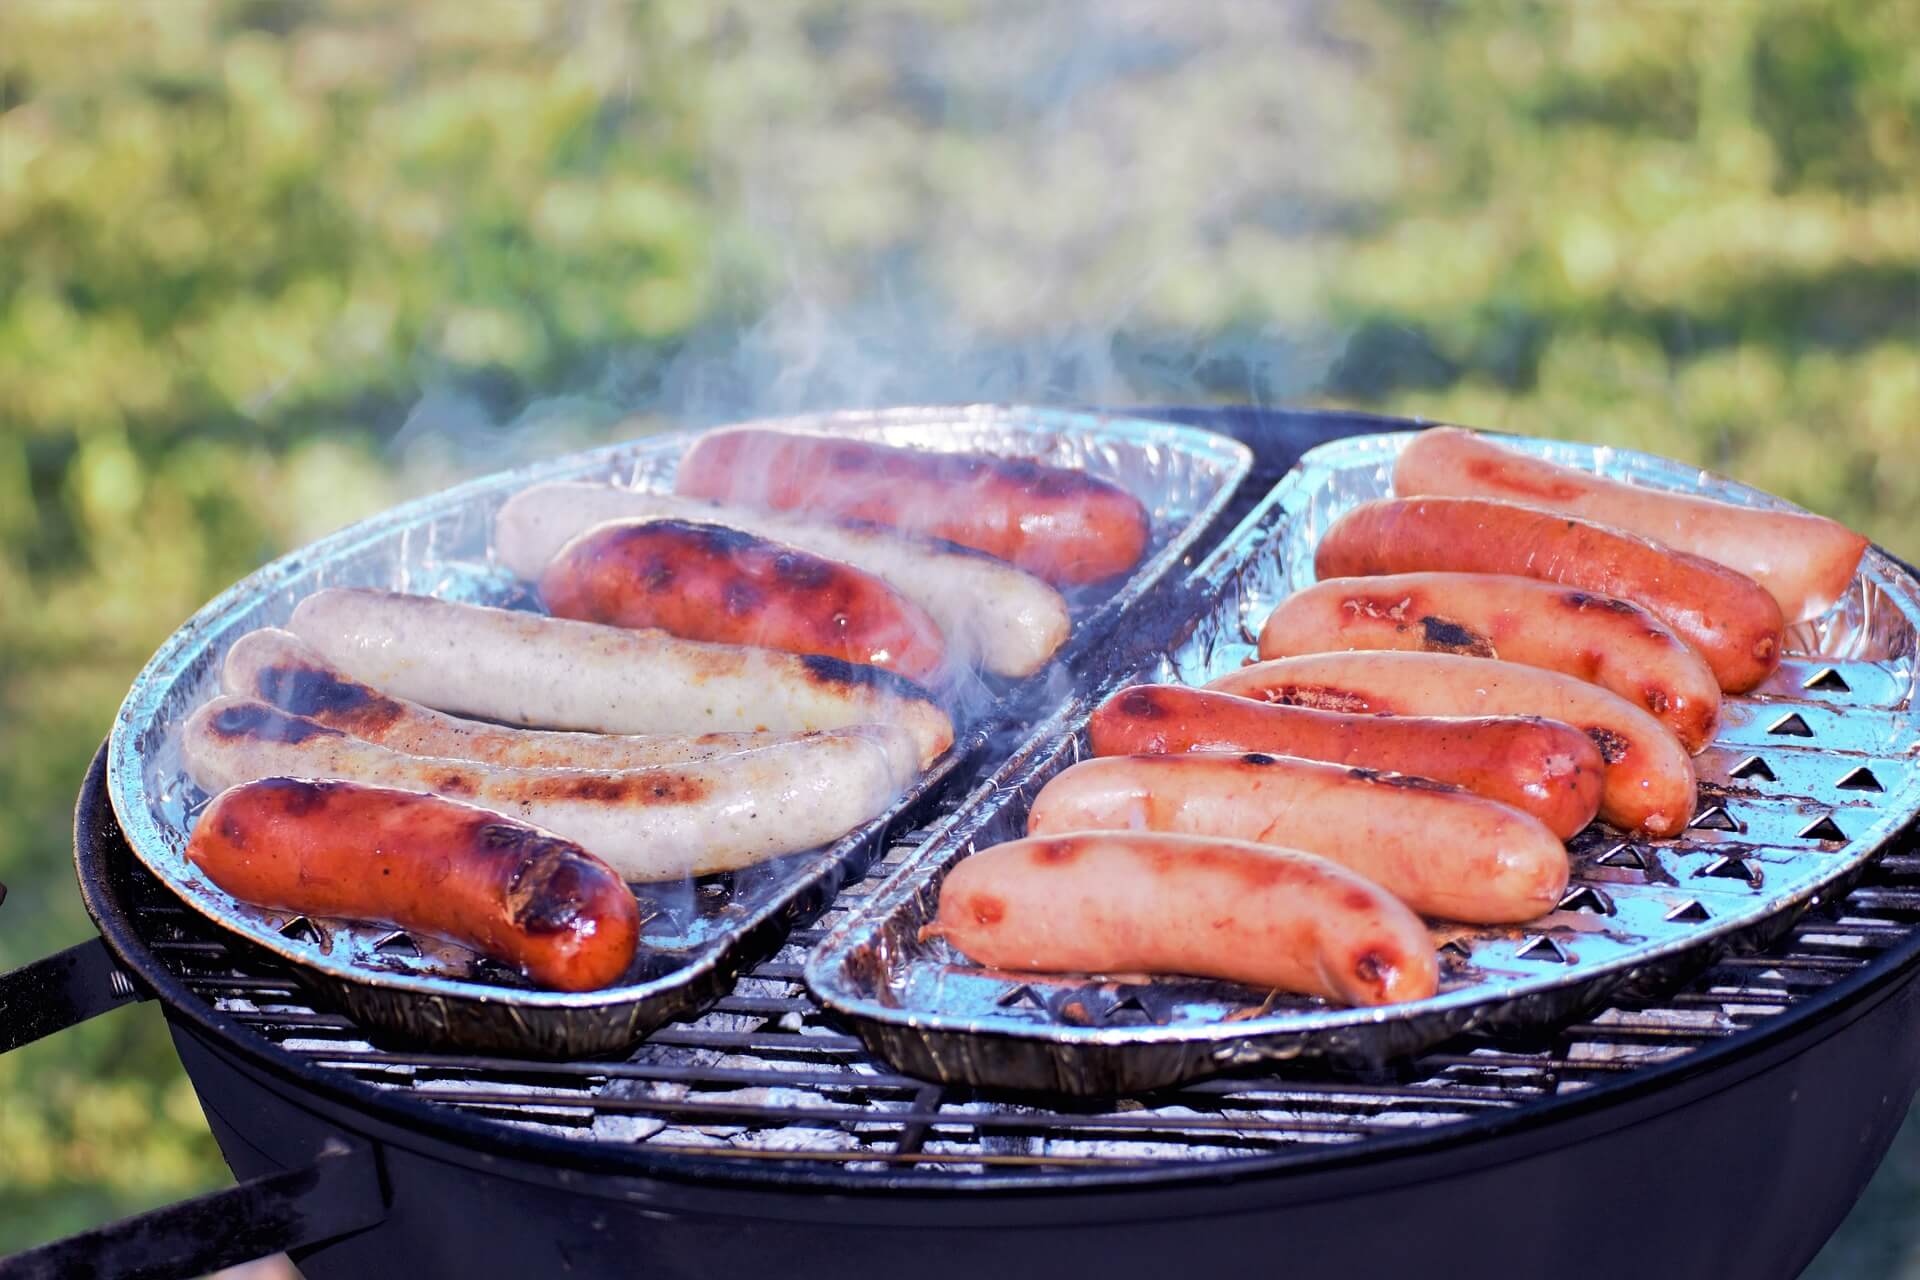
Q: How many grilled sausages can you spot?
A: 14